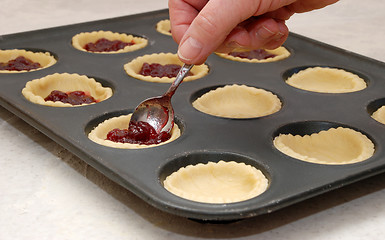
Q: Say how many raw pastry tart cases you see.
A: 12